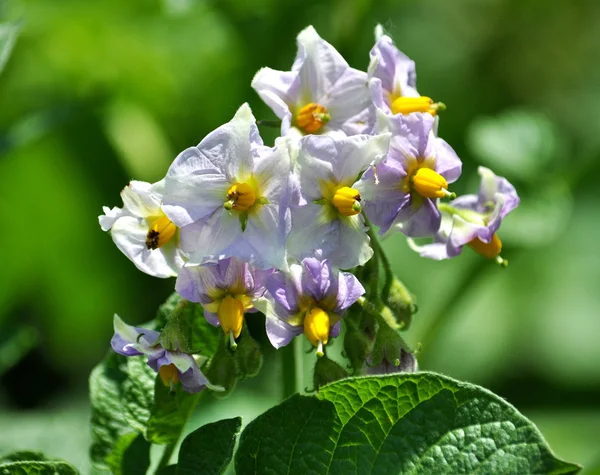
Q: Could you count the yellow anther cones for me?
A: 10